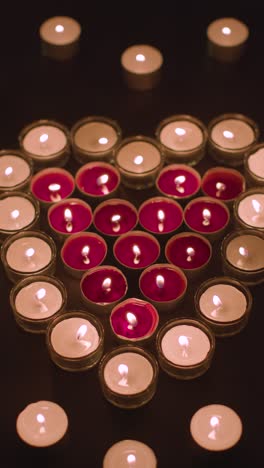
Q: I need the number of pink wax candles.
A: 14